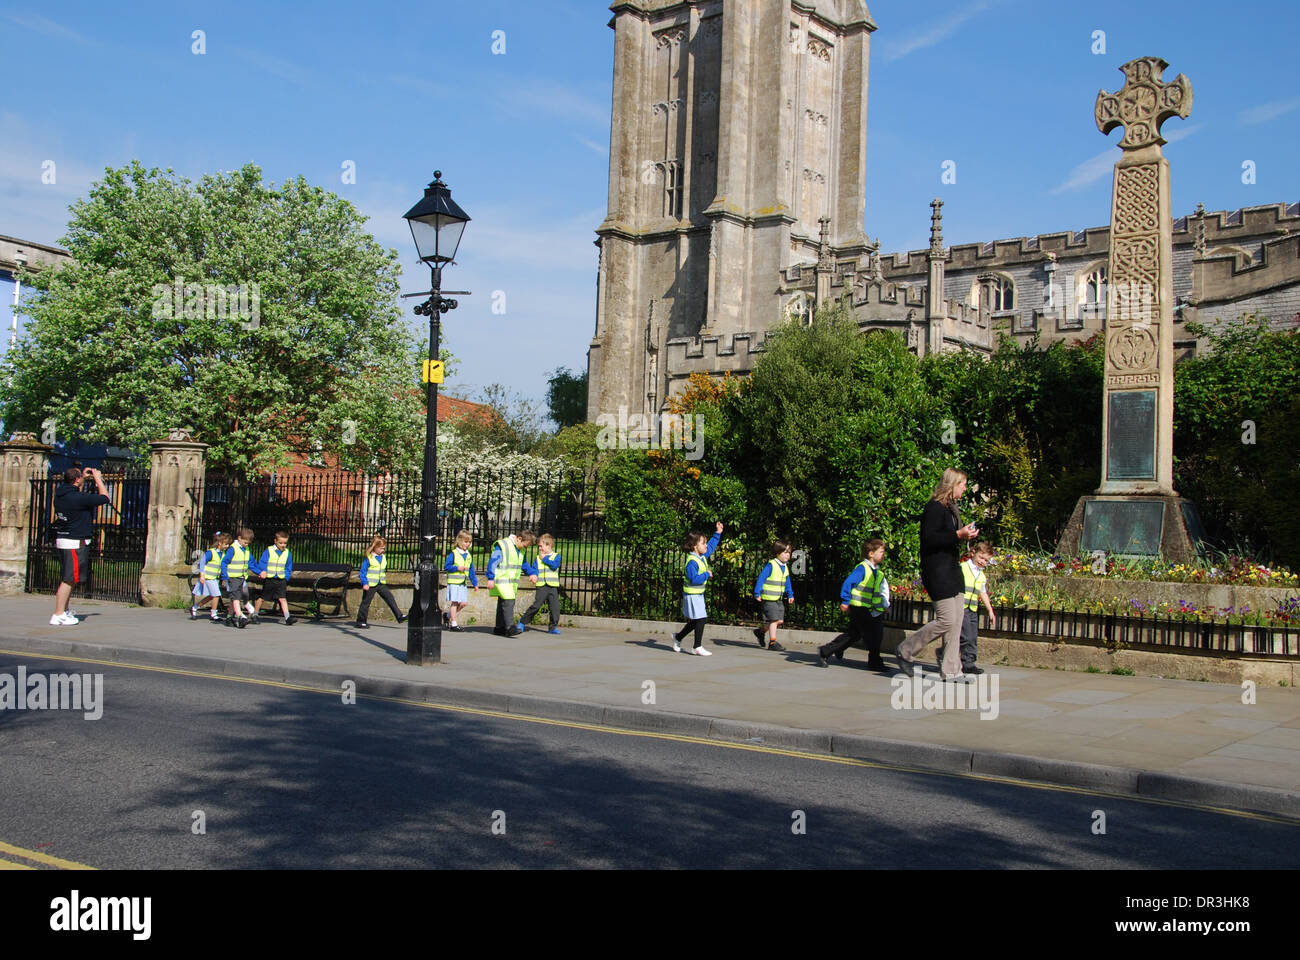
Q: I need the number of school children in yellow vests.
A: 11